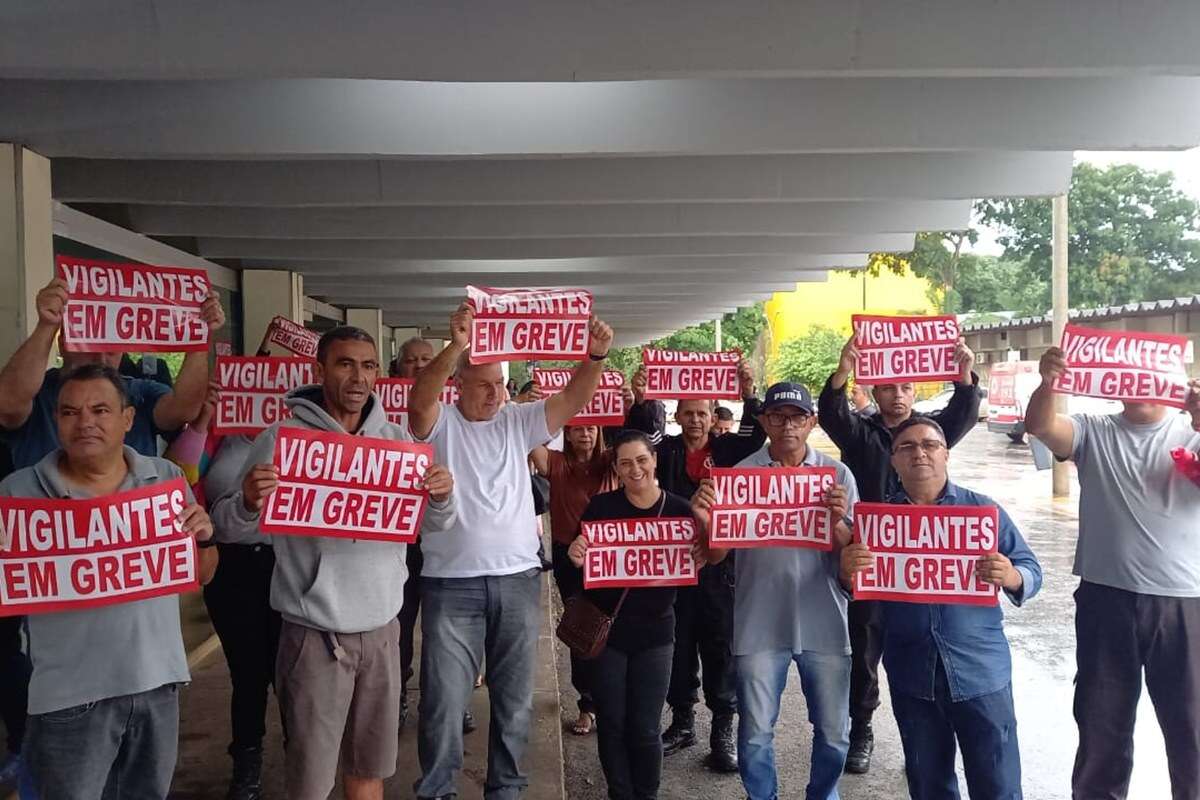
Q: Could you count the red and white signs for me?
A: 14